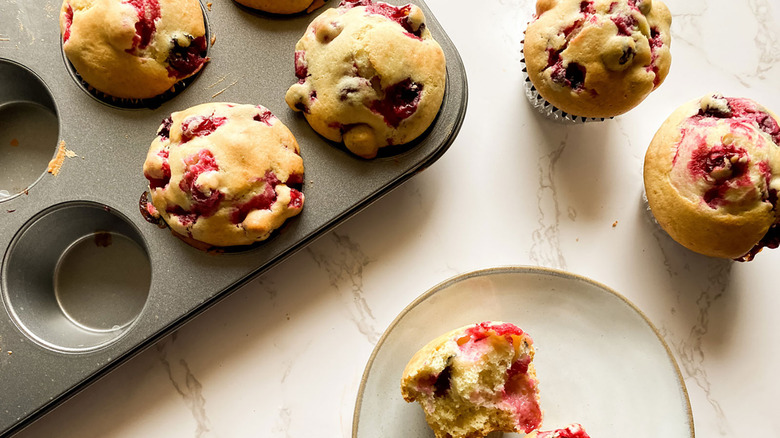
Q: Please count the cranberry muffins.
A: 7